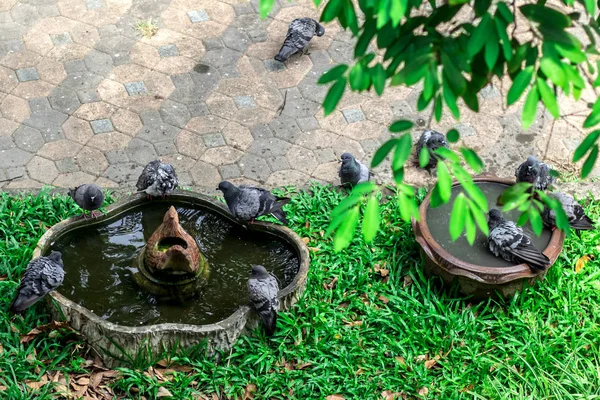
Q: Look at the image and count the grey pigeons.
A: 11